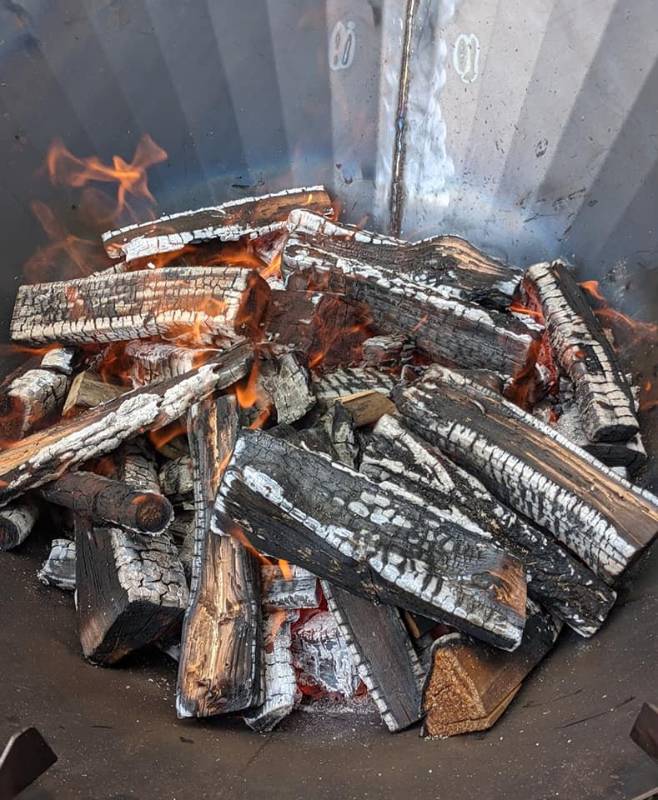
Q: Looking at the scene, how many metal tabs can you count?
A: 2